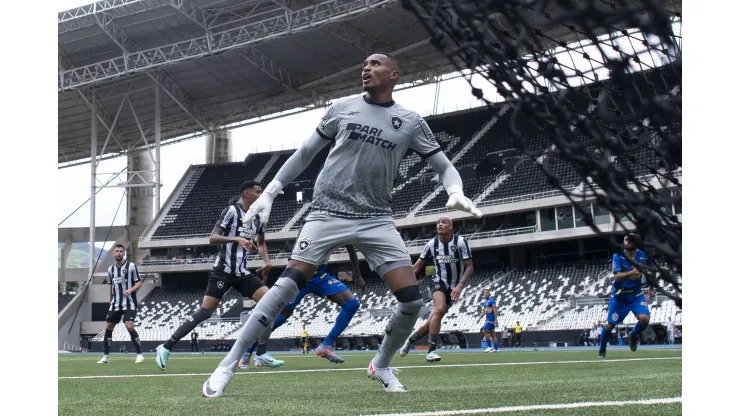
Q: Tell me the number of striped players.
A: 3